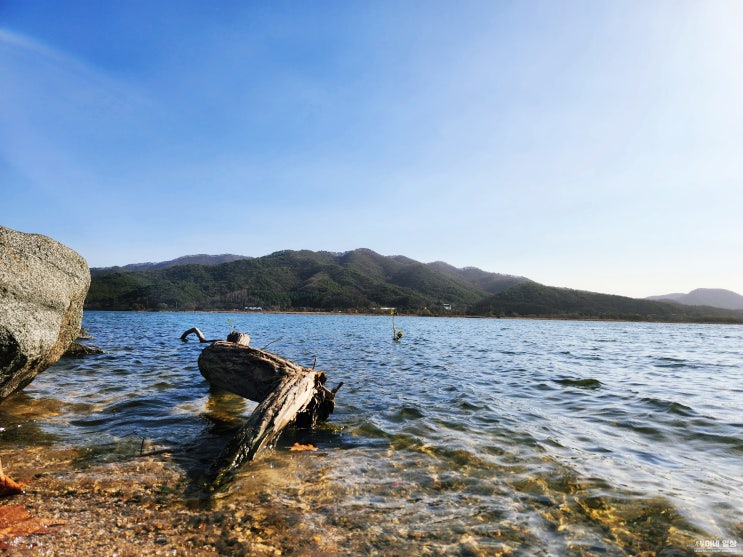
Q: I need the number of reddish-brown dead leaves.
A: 3